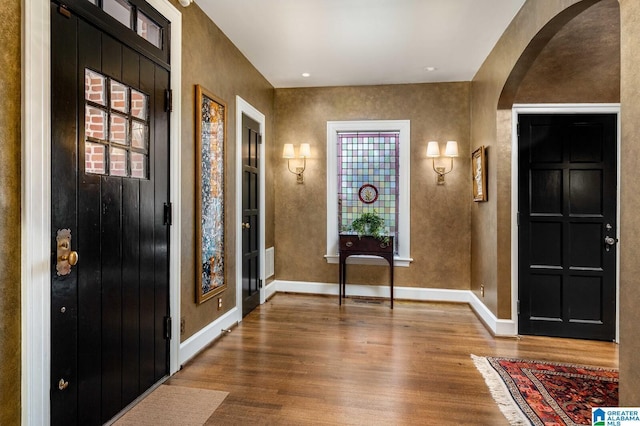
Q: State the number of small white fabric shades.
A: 4